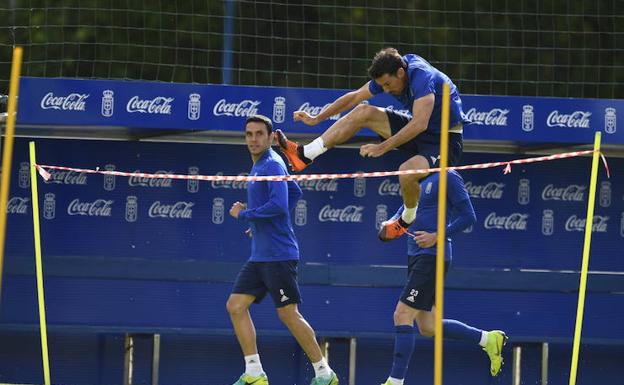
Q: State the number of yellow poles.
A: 4